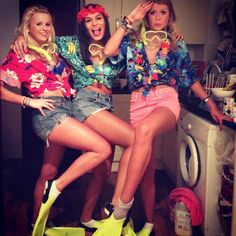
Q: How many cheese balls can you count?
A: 0